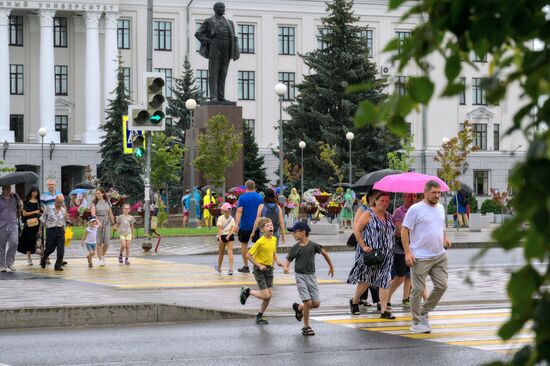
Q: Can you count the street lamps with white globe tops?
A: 6